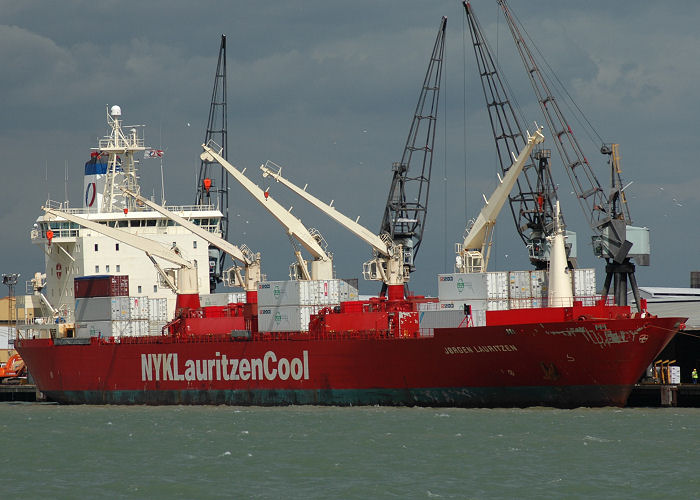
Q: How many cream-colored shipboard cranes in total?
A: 5